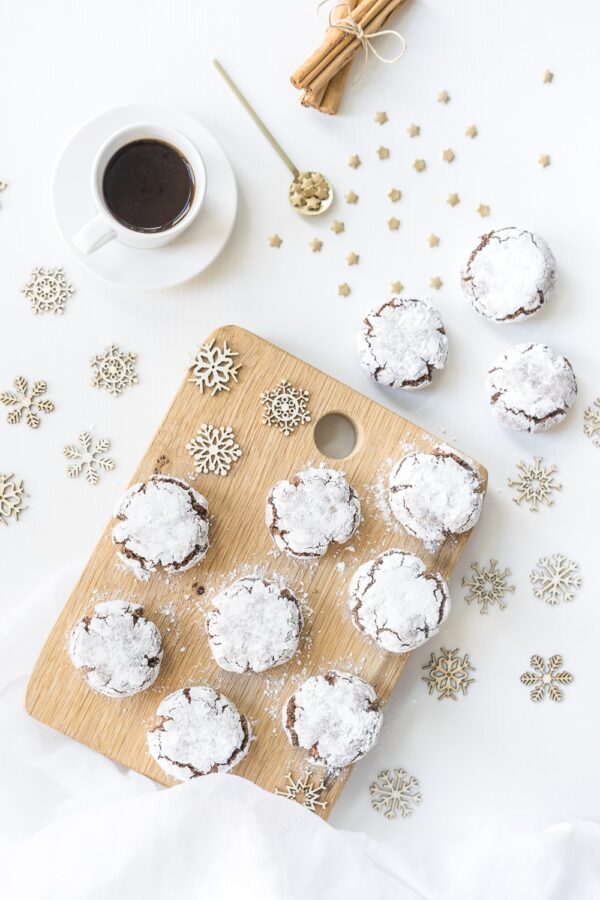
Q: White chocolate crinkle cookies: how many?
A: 11